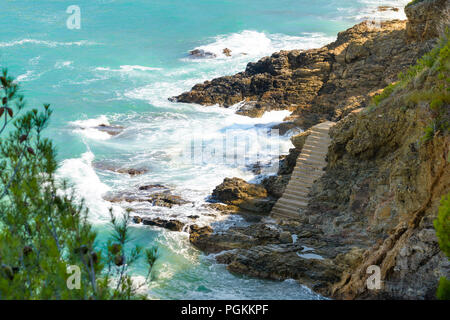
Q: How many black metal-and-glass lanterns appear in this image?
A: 0